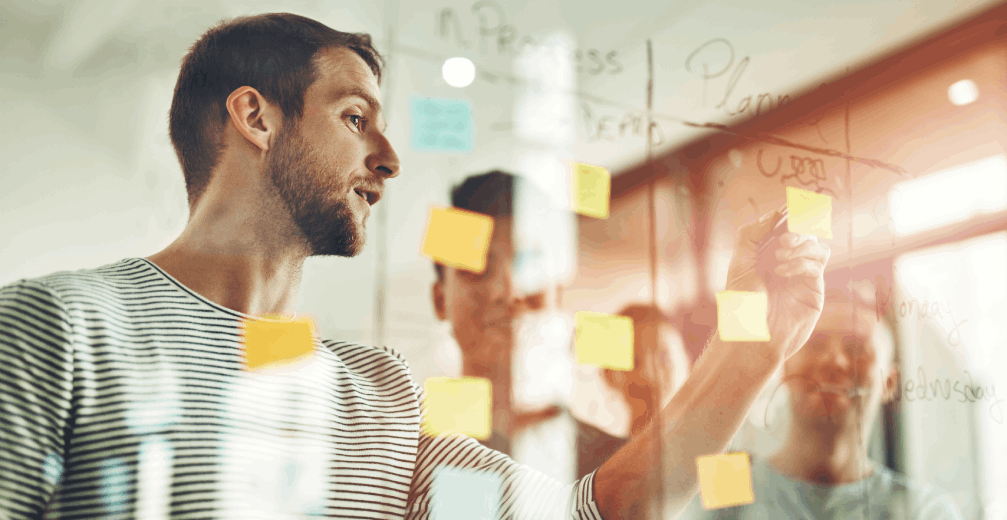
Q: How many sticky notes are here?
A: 10